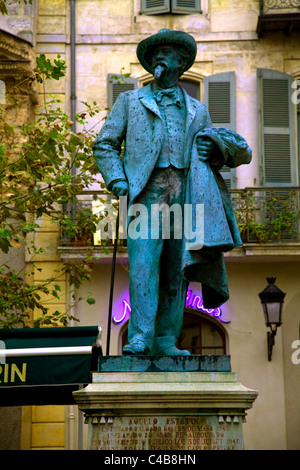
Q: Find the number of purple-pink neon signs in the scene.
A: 1